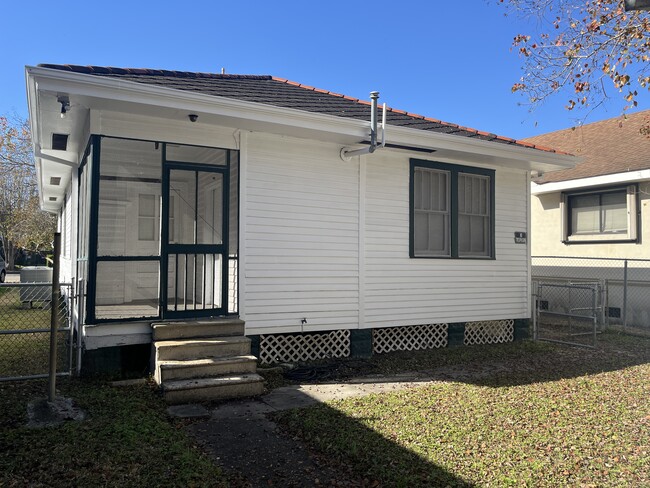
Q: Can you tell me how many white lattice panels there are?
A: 3